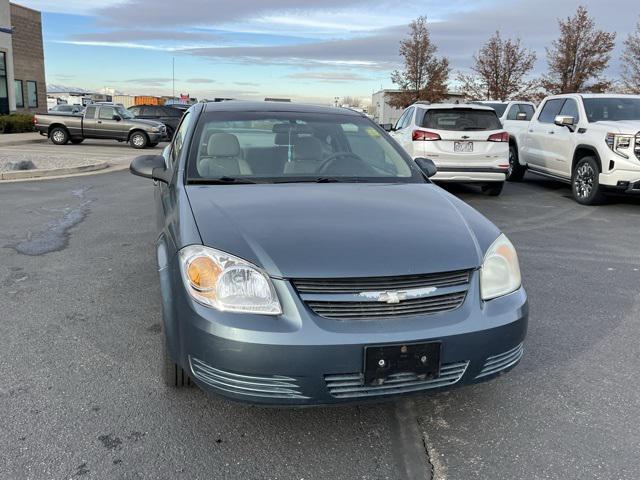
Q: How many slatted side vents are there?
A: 2